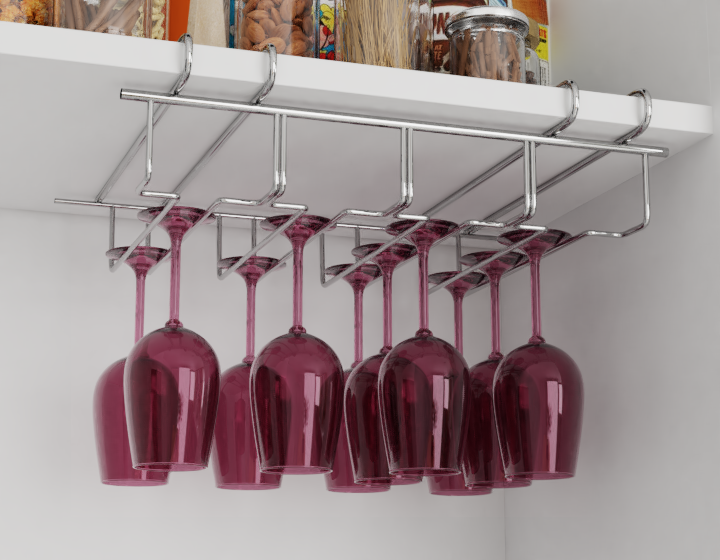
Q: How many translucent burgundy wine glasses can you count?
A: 10